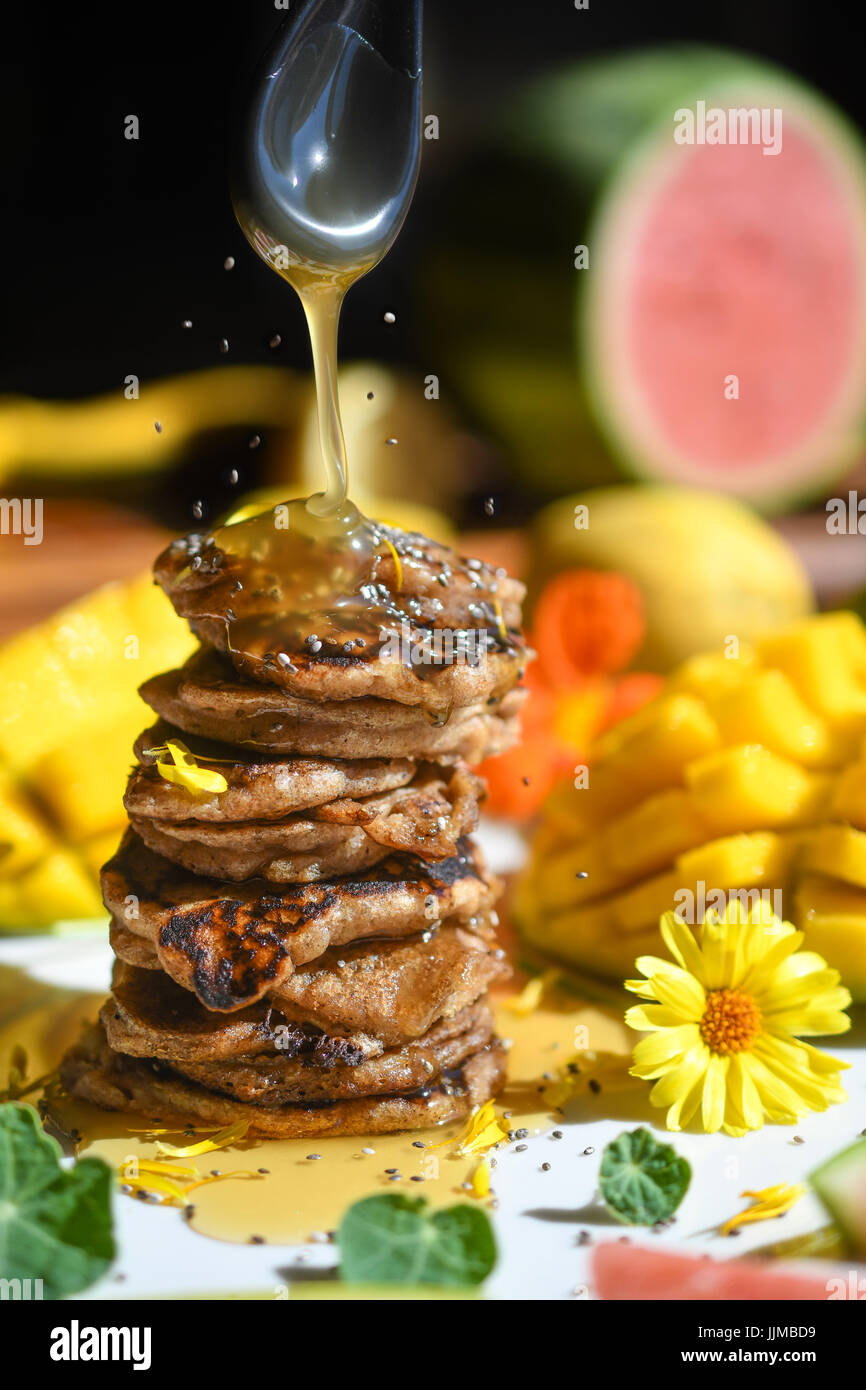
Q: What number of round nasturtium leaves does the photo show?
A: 3